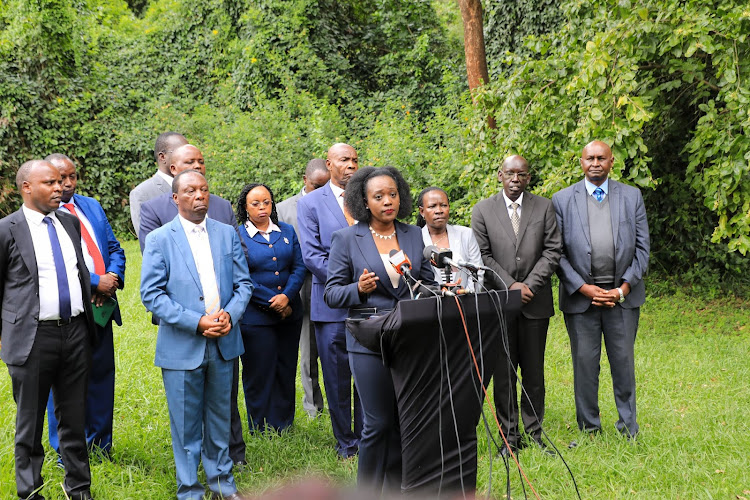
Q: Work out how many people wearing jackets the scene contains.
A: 12